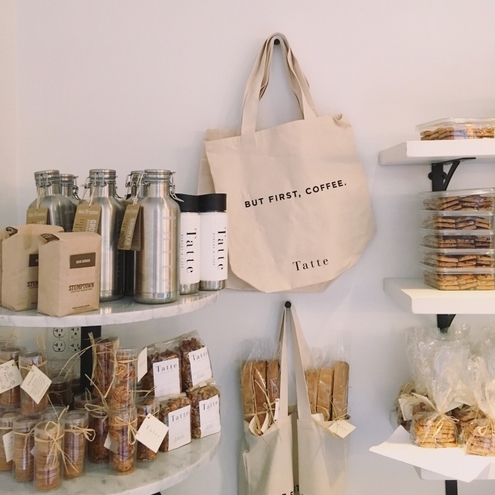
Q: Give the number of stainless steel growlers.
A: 5